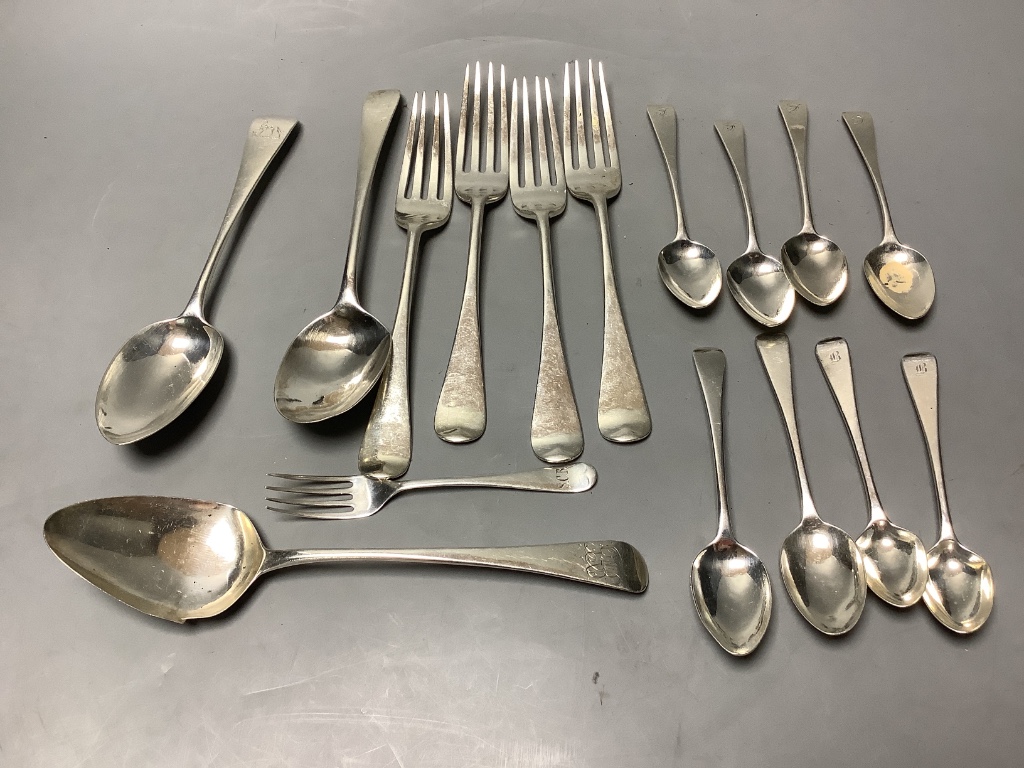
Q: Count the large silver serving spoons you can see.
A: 3